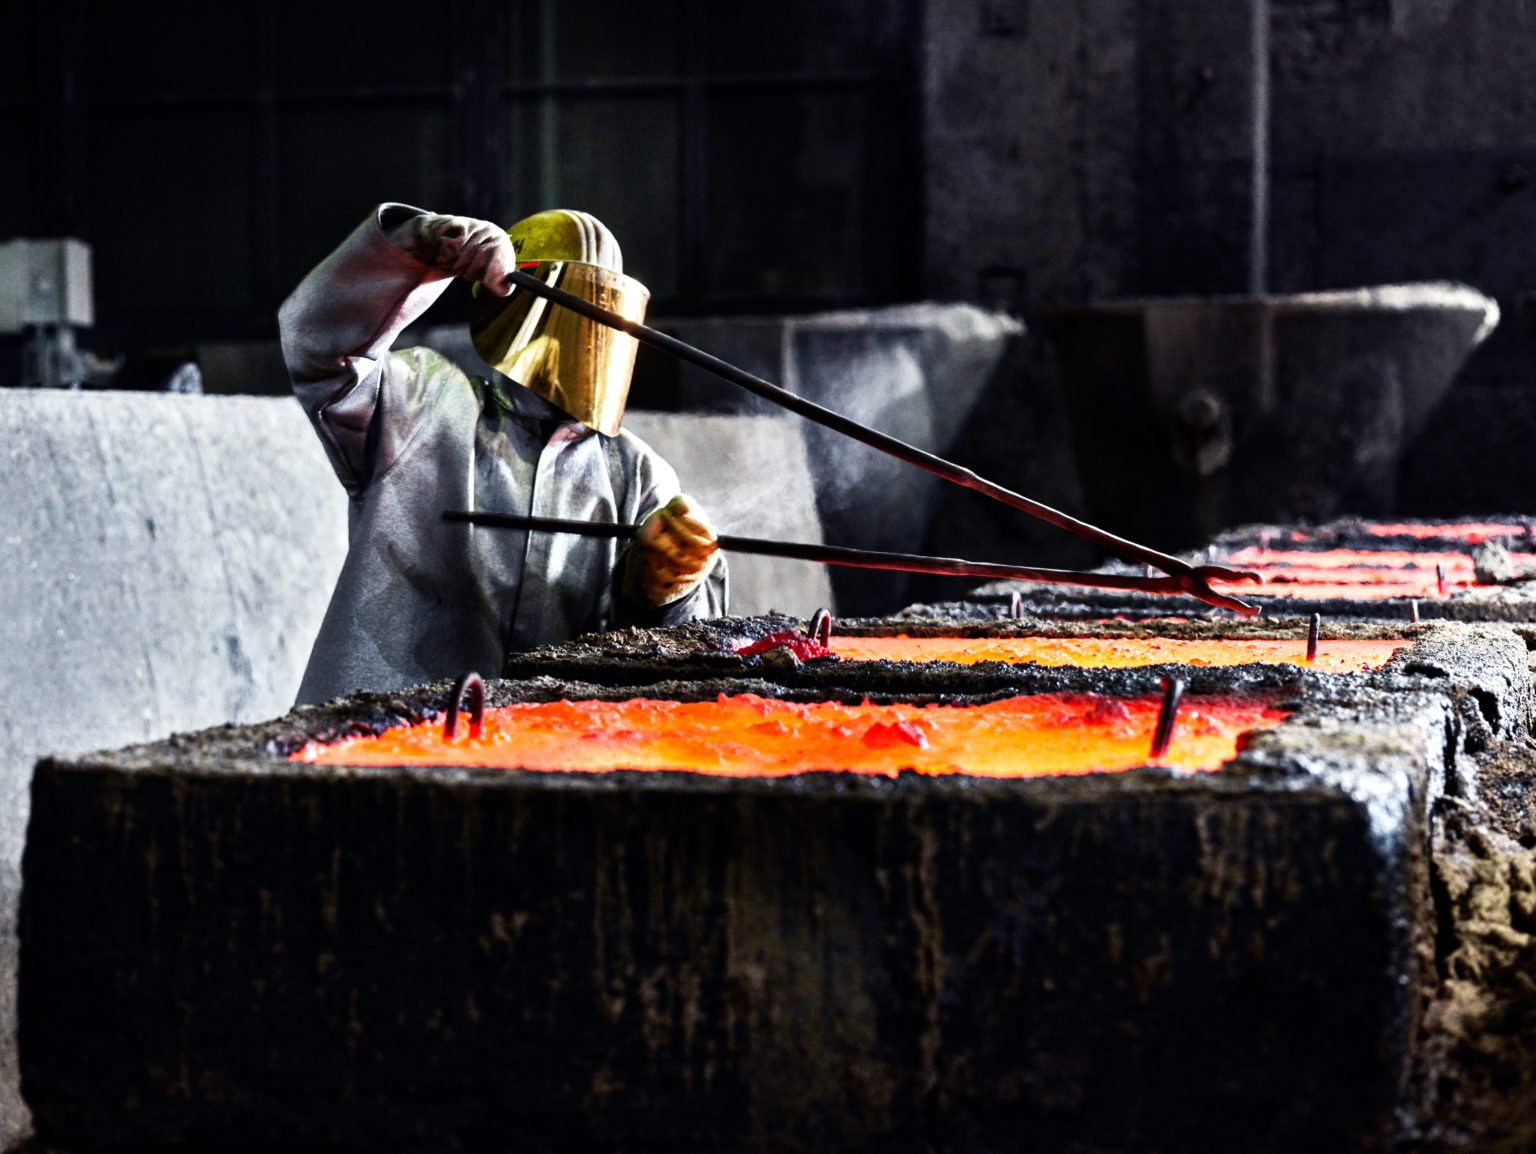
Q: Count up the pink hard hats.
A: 0